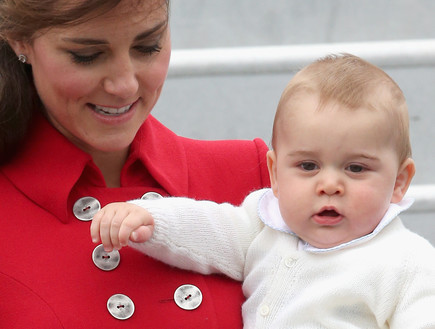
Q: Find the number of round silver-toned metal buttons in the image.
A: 5